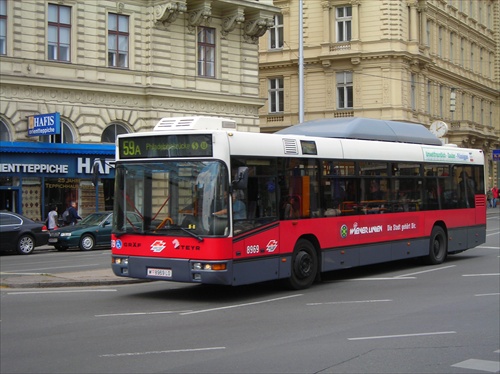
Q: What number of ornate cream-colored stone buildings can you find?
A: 2